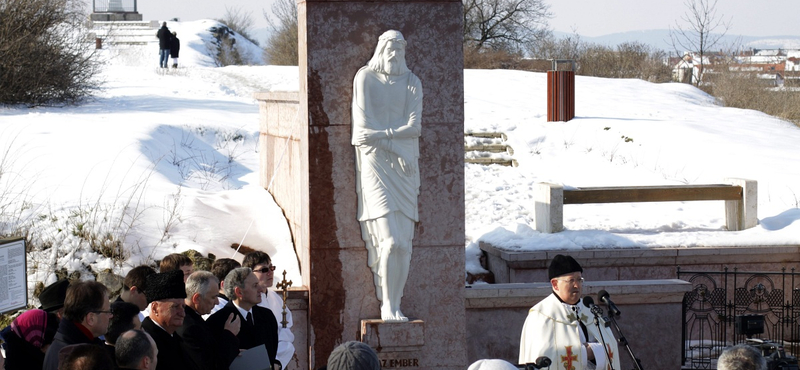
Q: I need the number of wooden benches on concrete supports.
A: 1